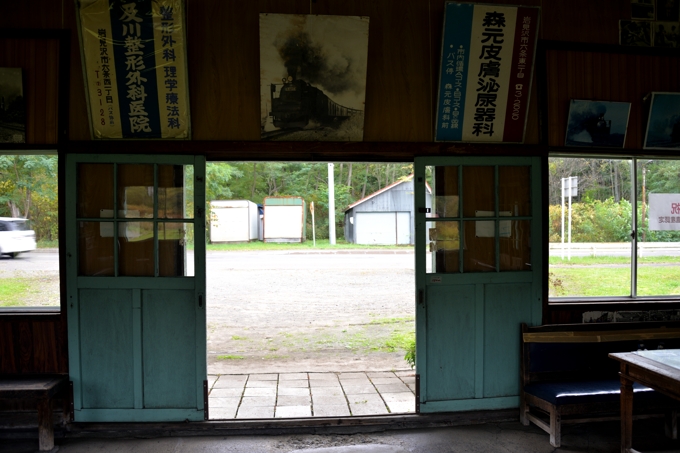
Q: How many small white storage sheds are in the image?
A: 2